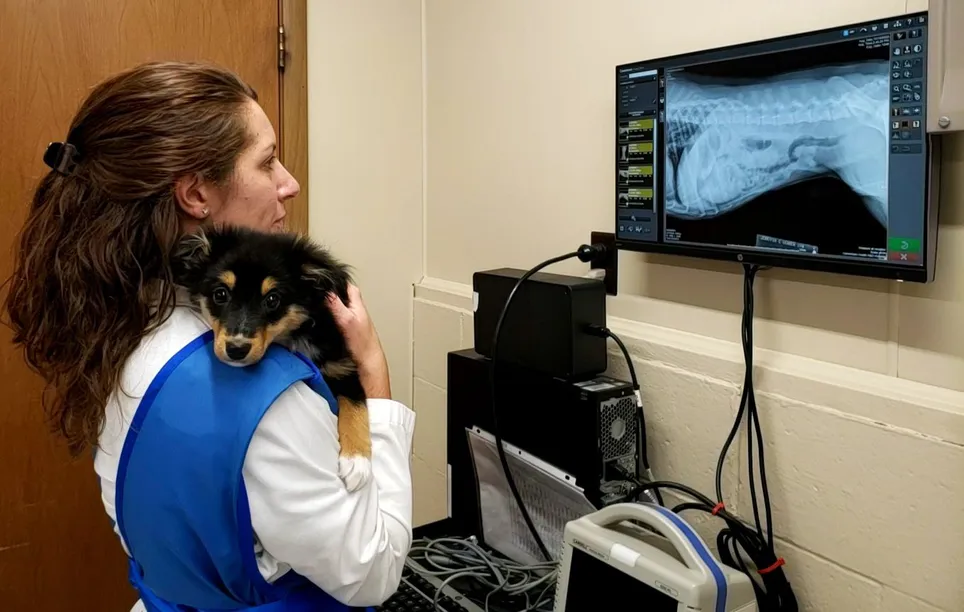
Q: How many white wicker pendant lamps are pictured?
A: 0